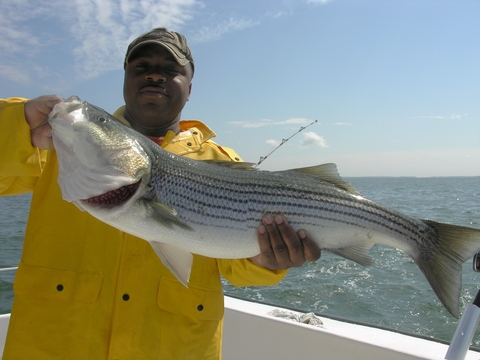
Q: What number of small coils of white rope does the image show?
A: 1